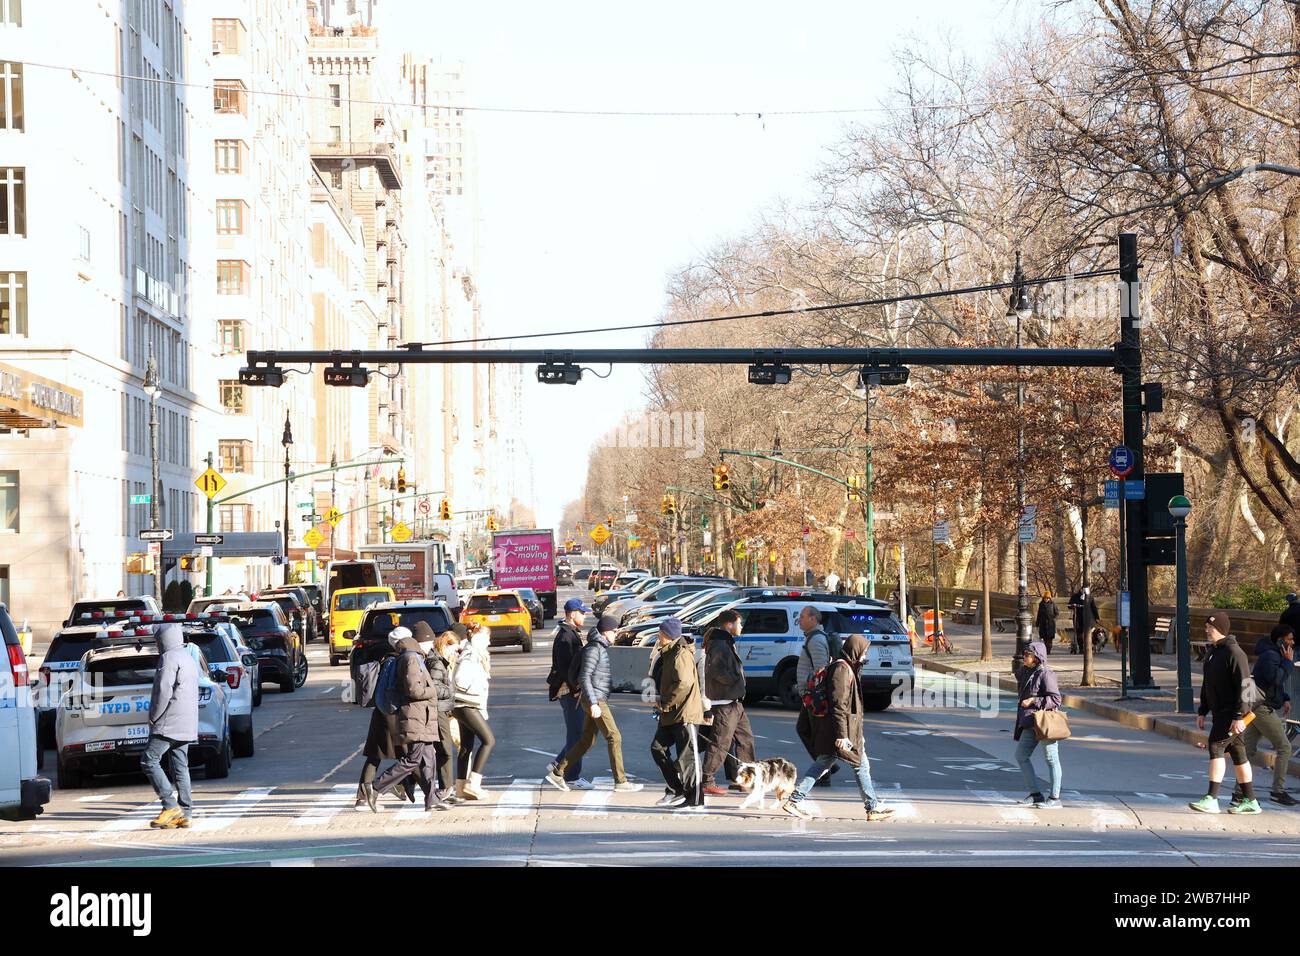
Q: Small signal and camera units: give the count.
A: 5